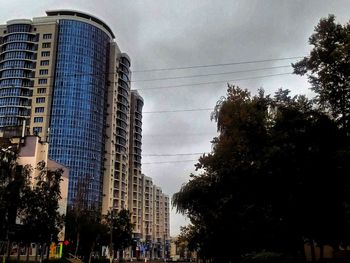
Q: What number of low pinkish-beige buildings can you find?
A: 1